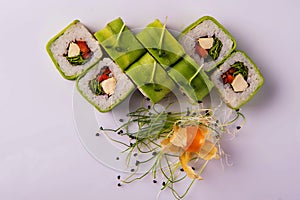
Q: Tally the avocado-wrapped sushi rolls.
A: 8